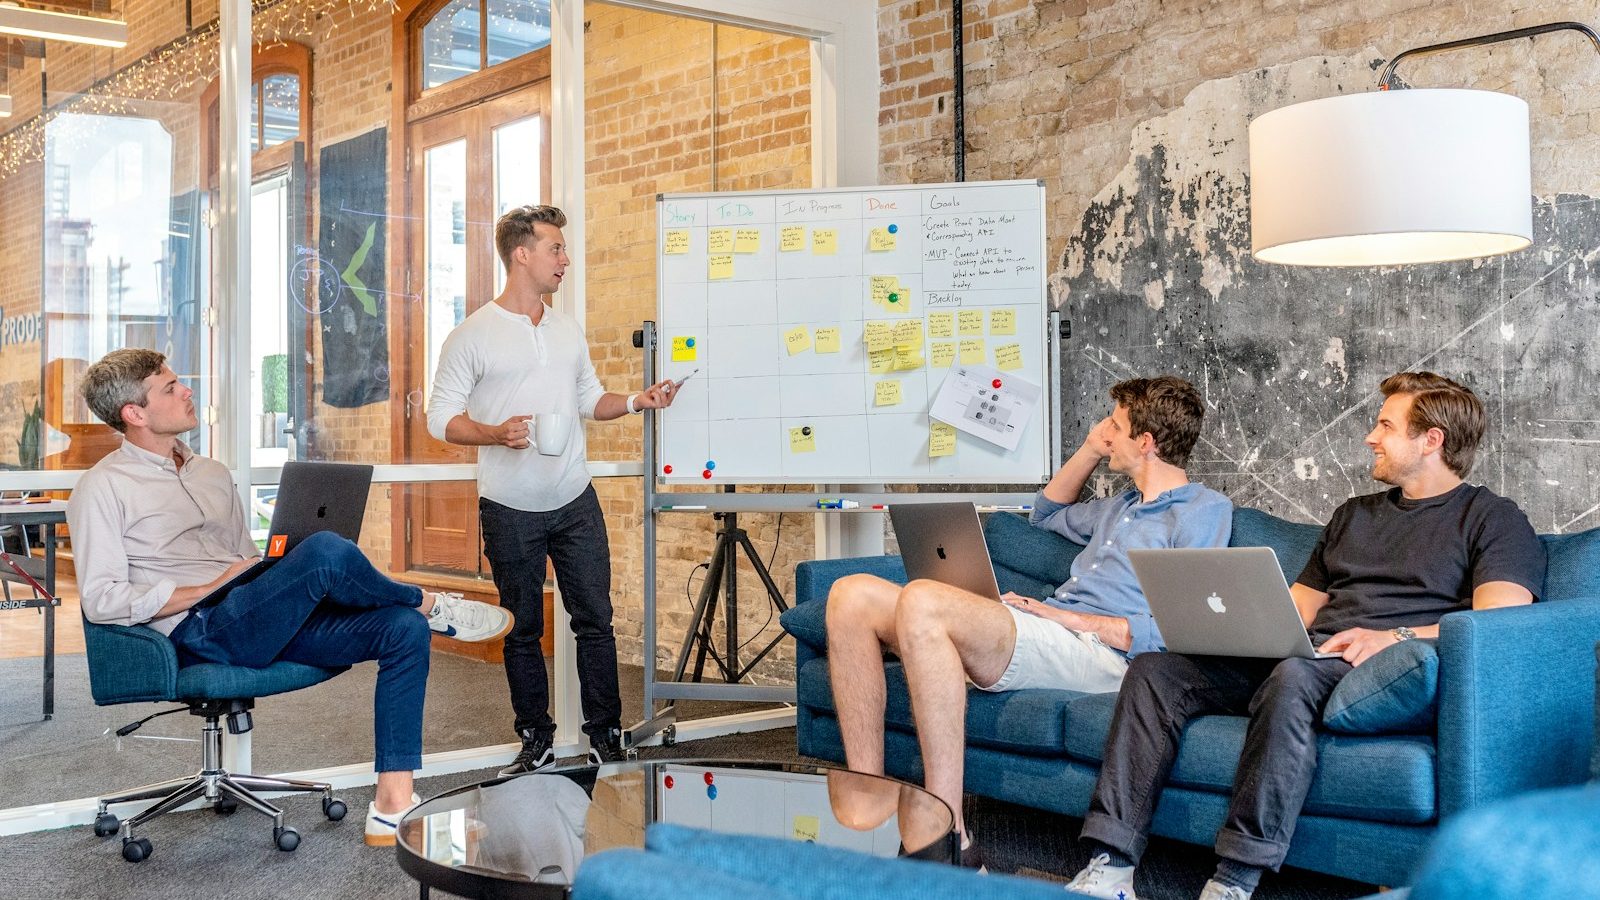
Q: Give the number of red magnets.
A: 3